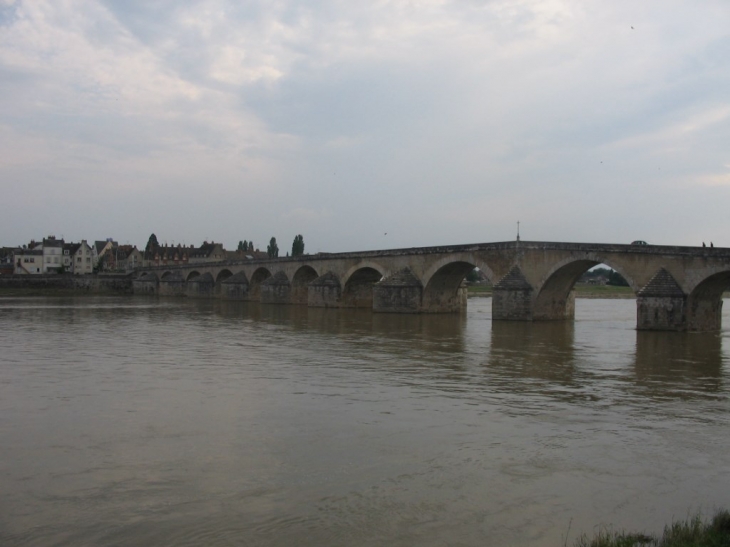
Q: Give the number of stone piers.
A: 9